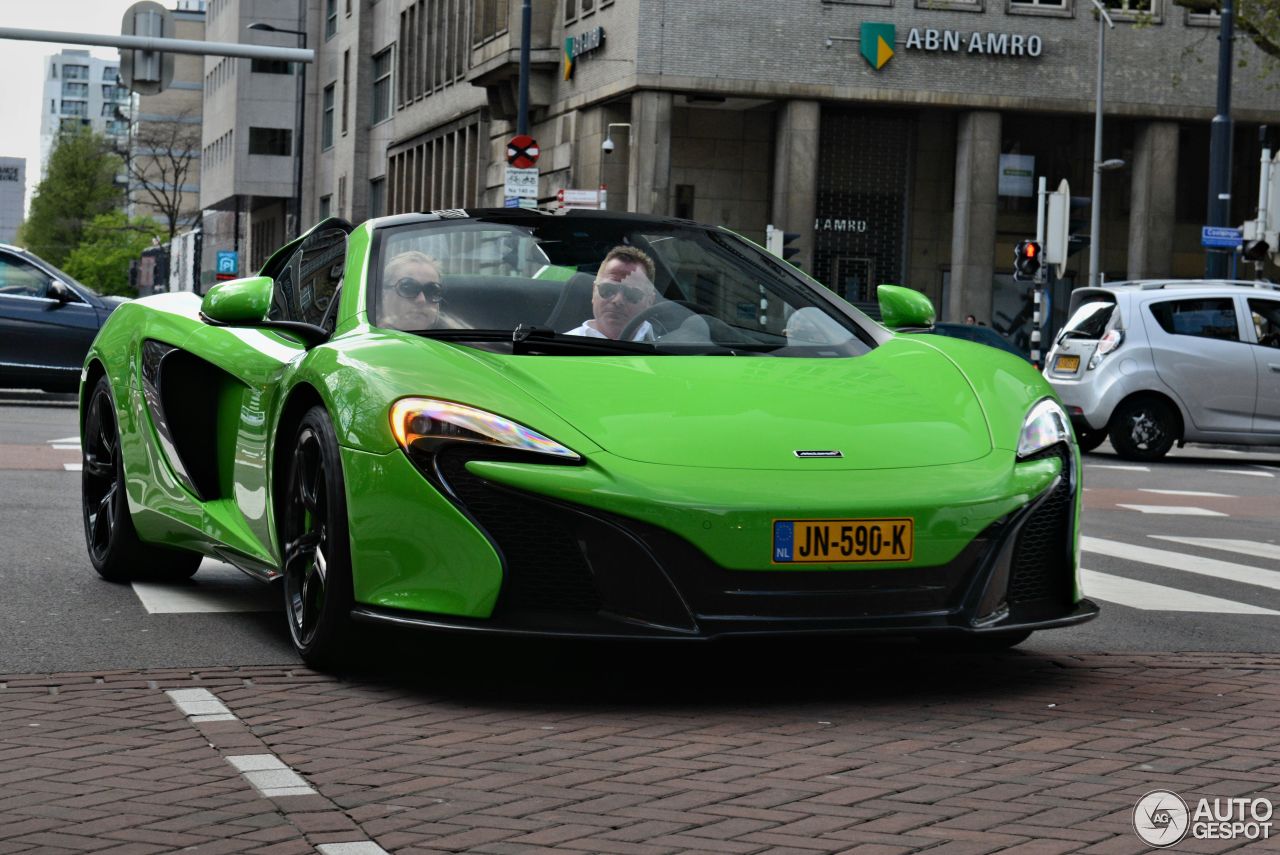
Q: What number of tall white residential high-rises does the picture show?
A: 1